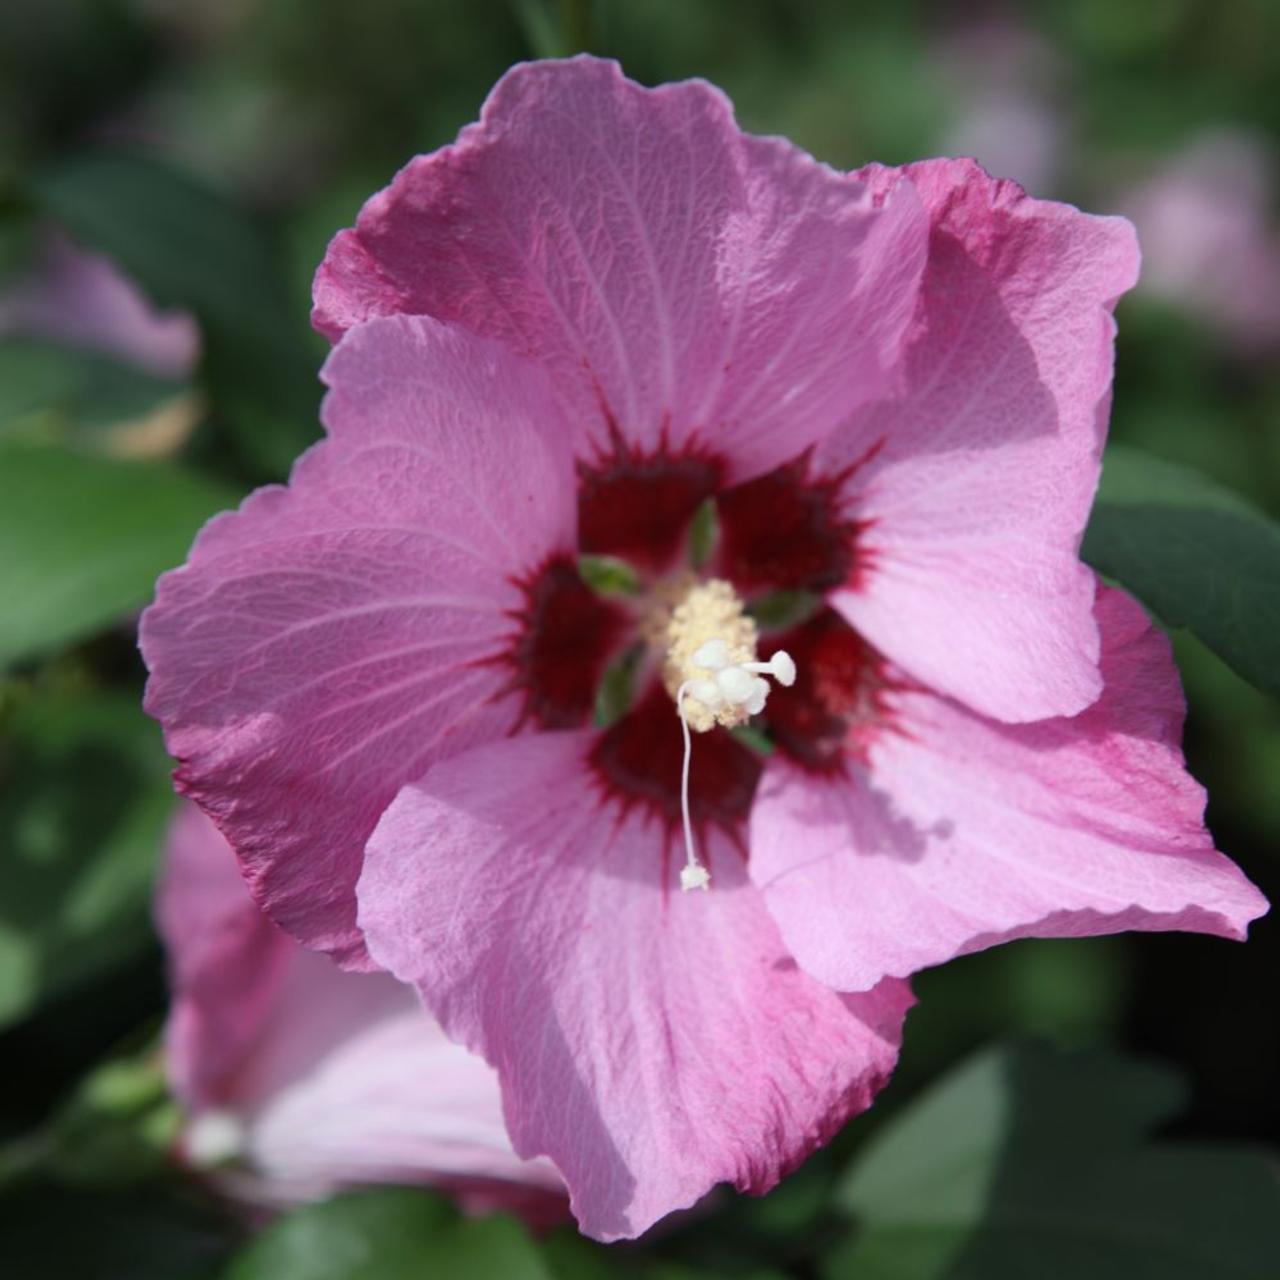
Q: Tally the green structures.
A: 5